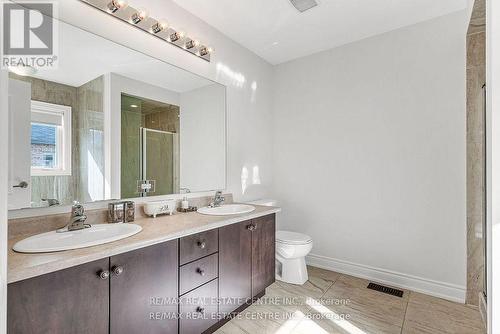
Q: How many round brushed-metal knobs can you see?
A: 7